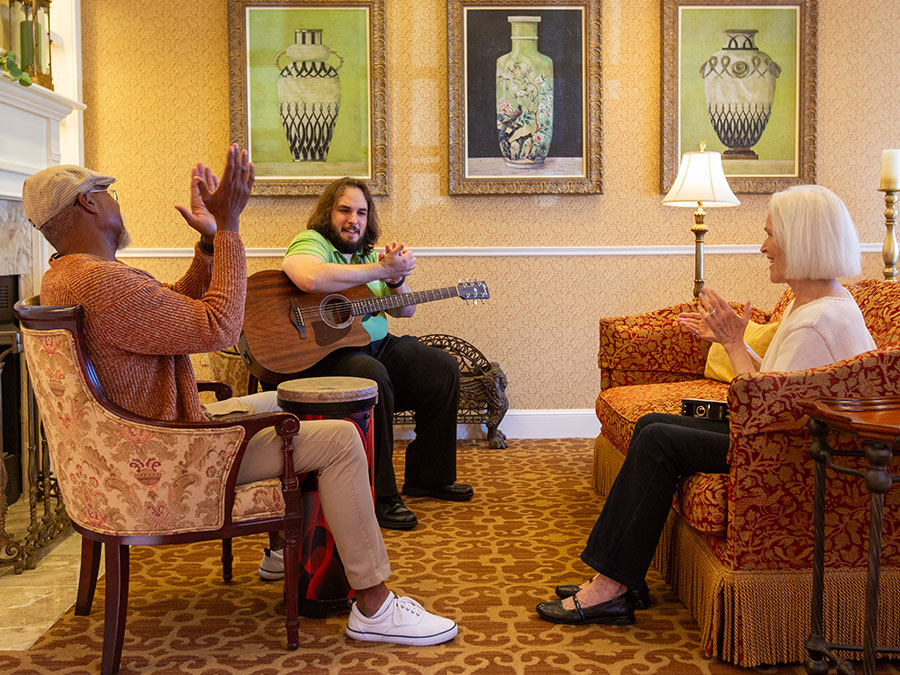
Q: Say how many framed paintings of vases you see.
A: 3